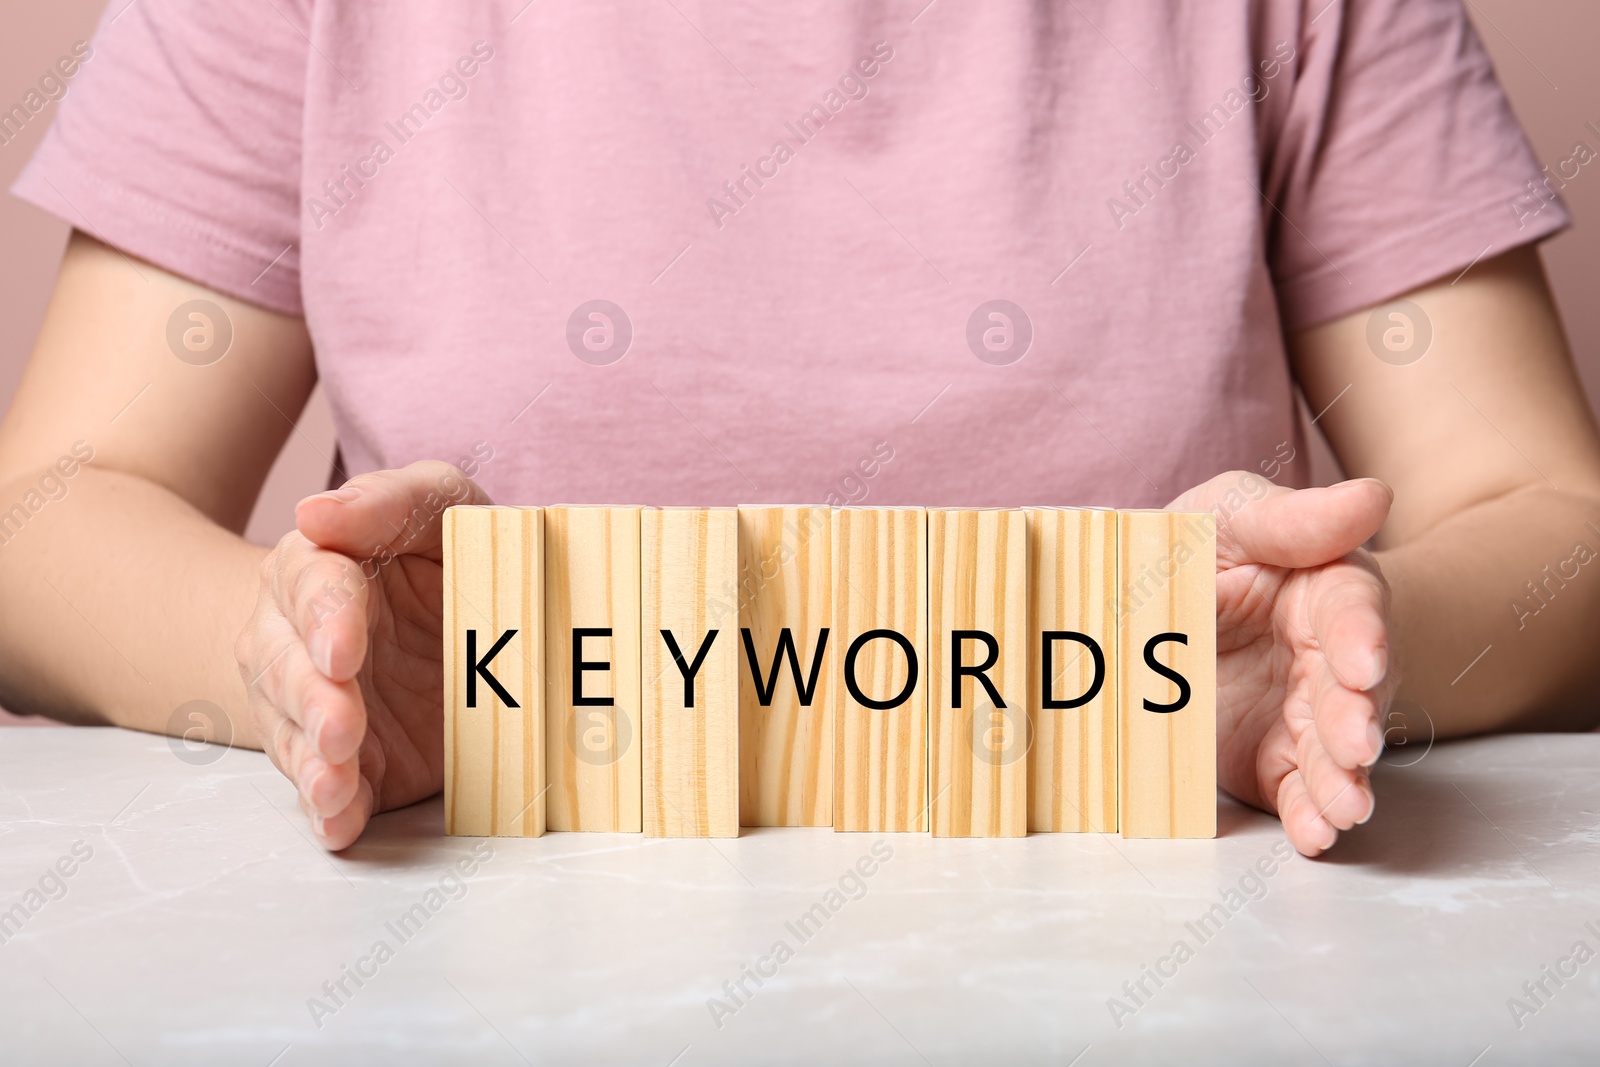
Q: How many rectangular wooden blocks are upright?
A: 8